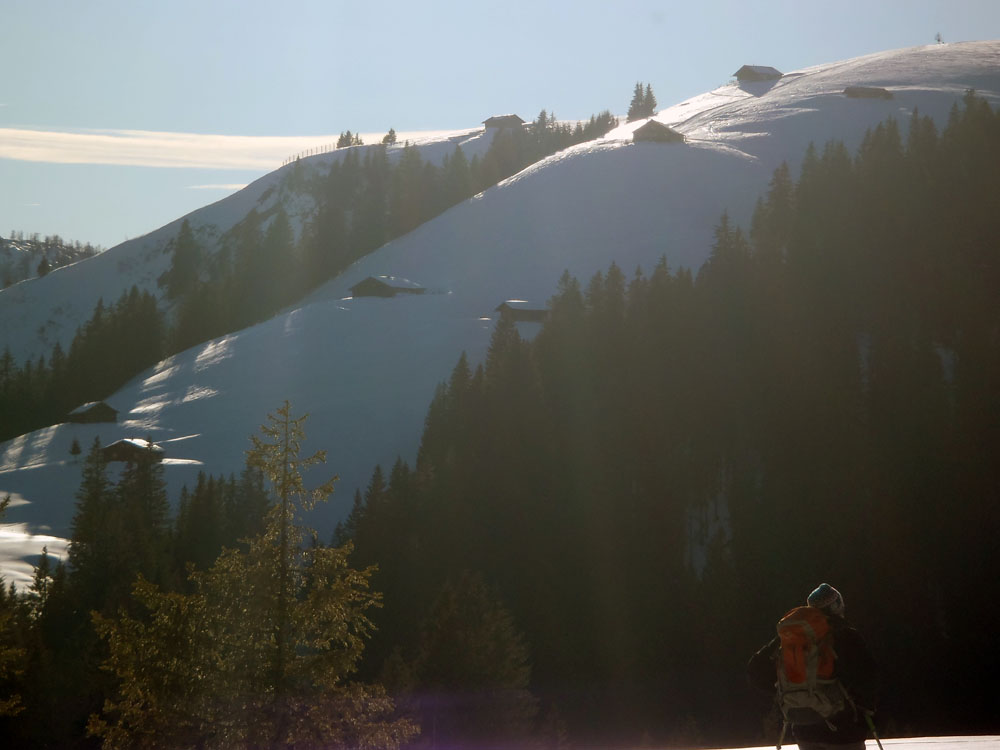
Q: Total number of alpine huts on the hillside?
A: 8